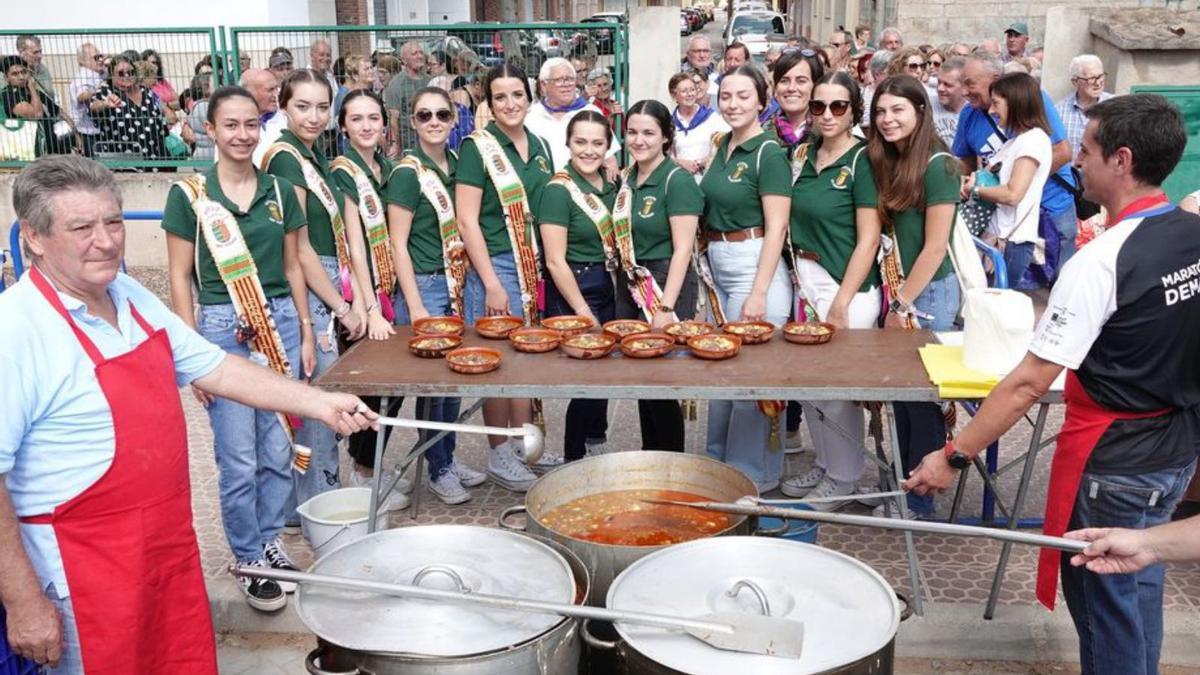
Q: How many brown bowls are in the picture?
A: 13